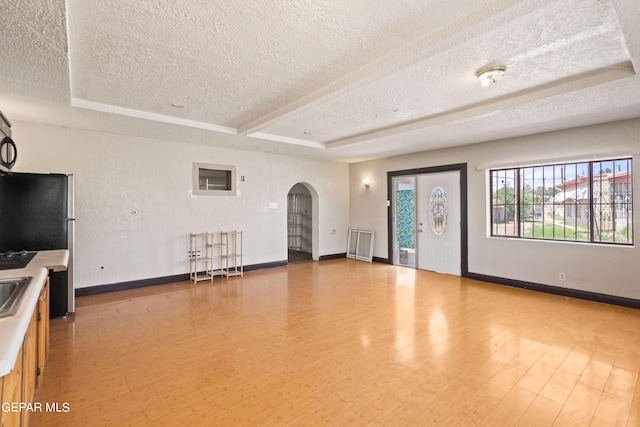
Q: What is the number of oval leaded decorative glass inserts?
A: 1